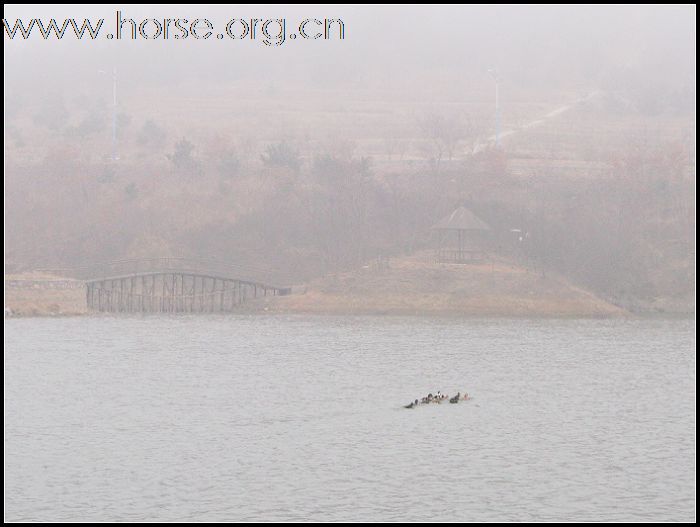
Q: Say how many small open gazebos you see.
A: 1